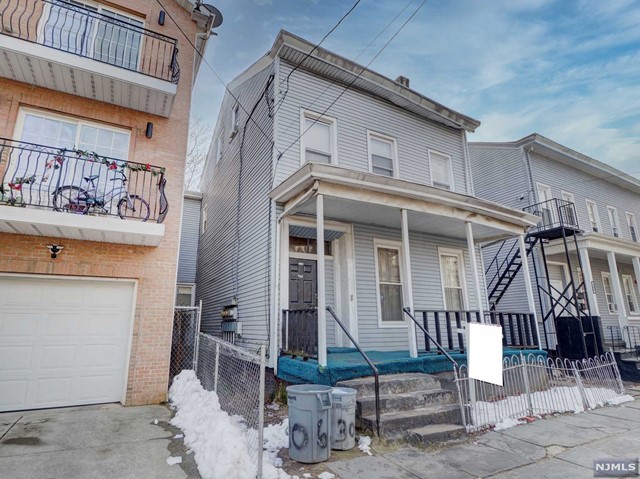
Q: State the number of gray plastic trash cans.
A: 2